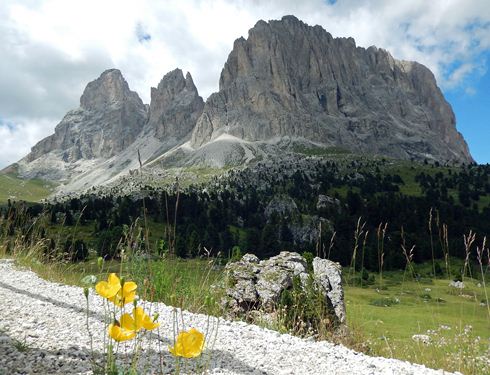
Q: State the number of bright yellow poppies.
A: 5